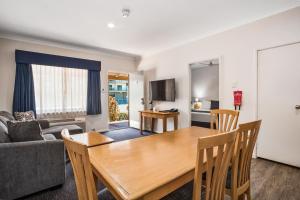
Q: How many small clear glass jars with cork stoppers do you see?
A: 0